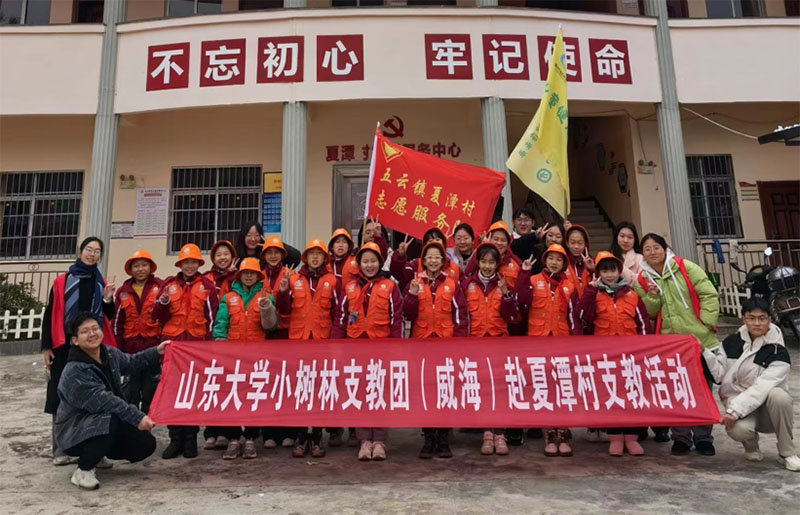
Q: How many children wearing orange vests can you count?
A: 15